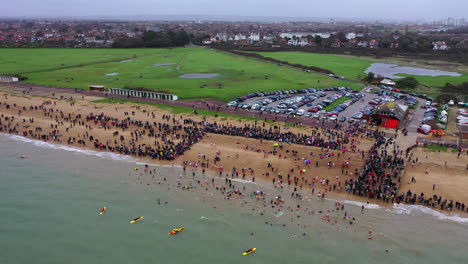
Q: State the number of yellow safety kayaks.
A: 4